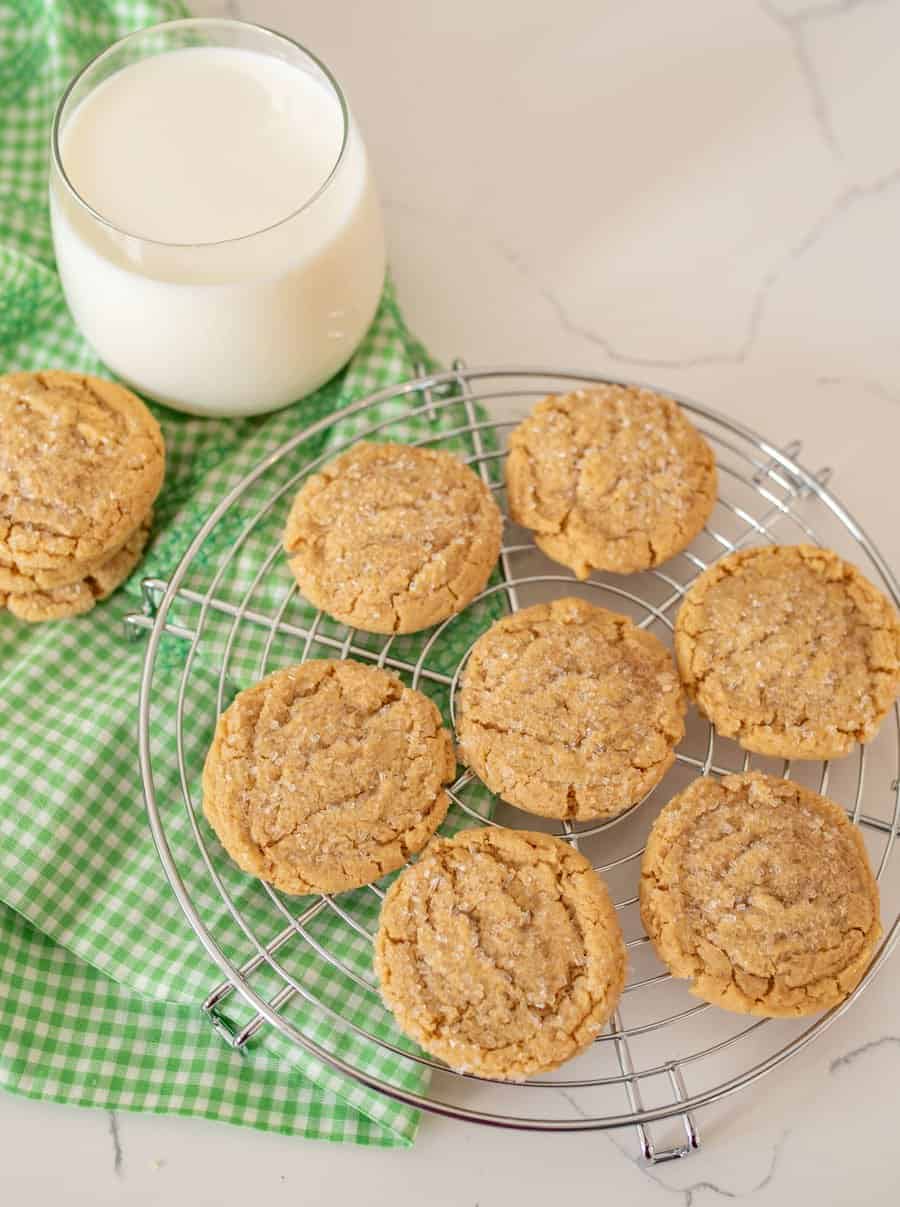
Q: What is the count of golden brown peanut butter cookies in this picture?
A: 10